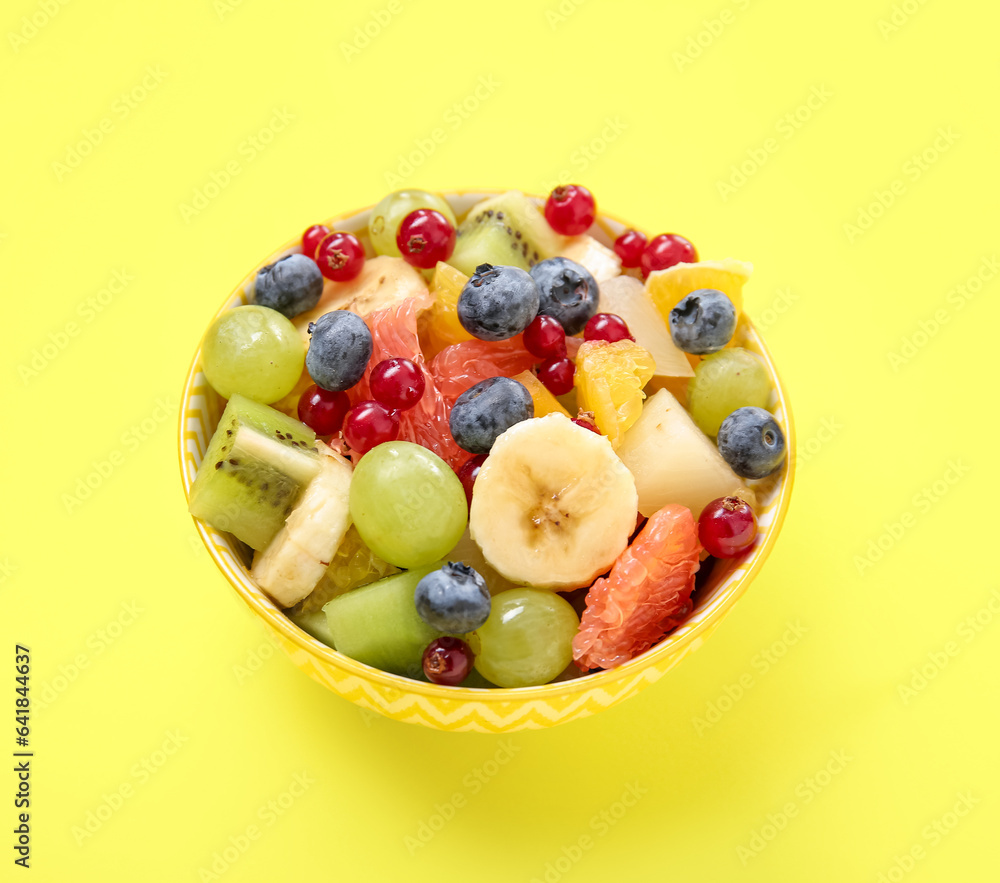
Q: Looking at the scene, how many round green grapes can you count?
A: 5